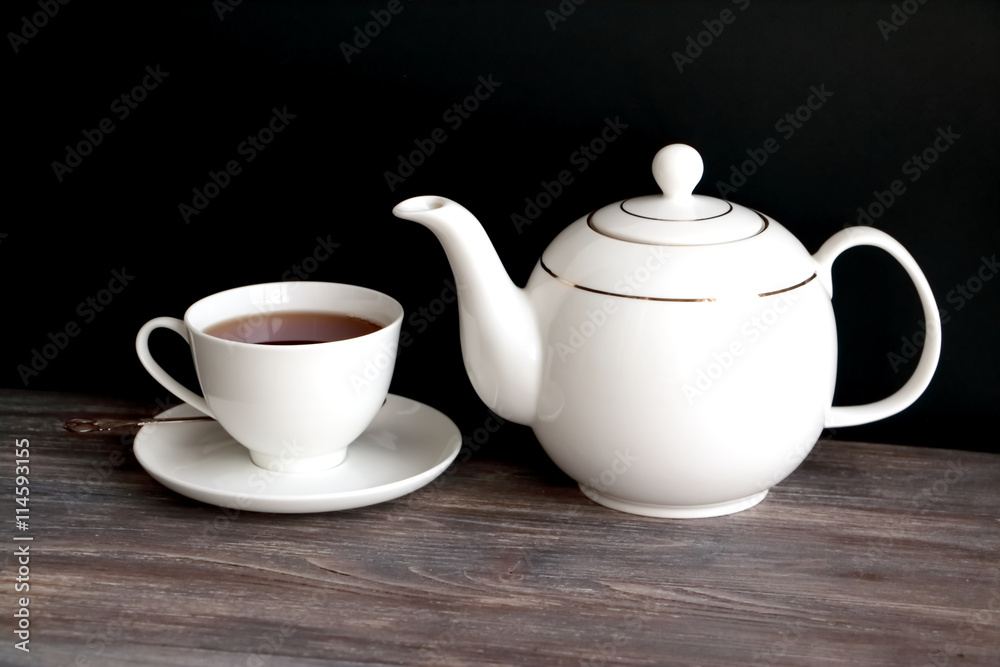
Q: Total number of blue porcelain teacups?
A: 0